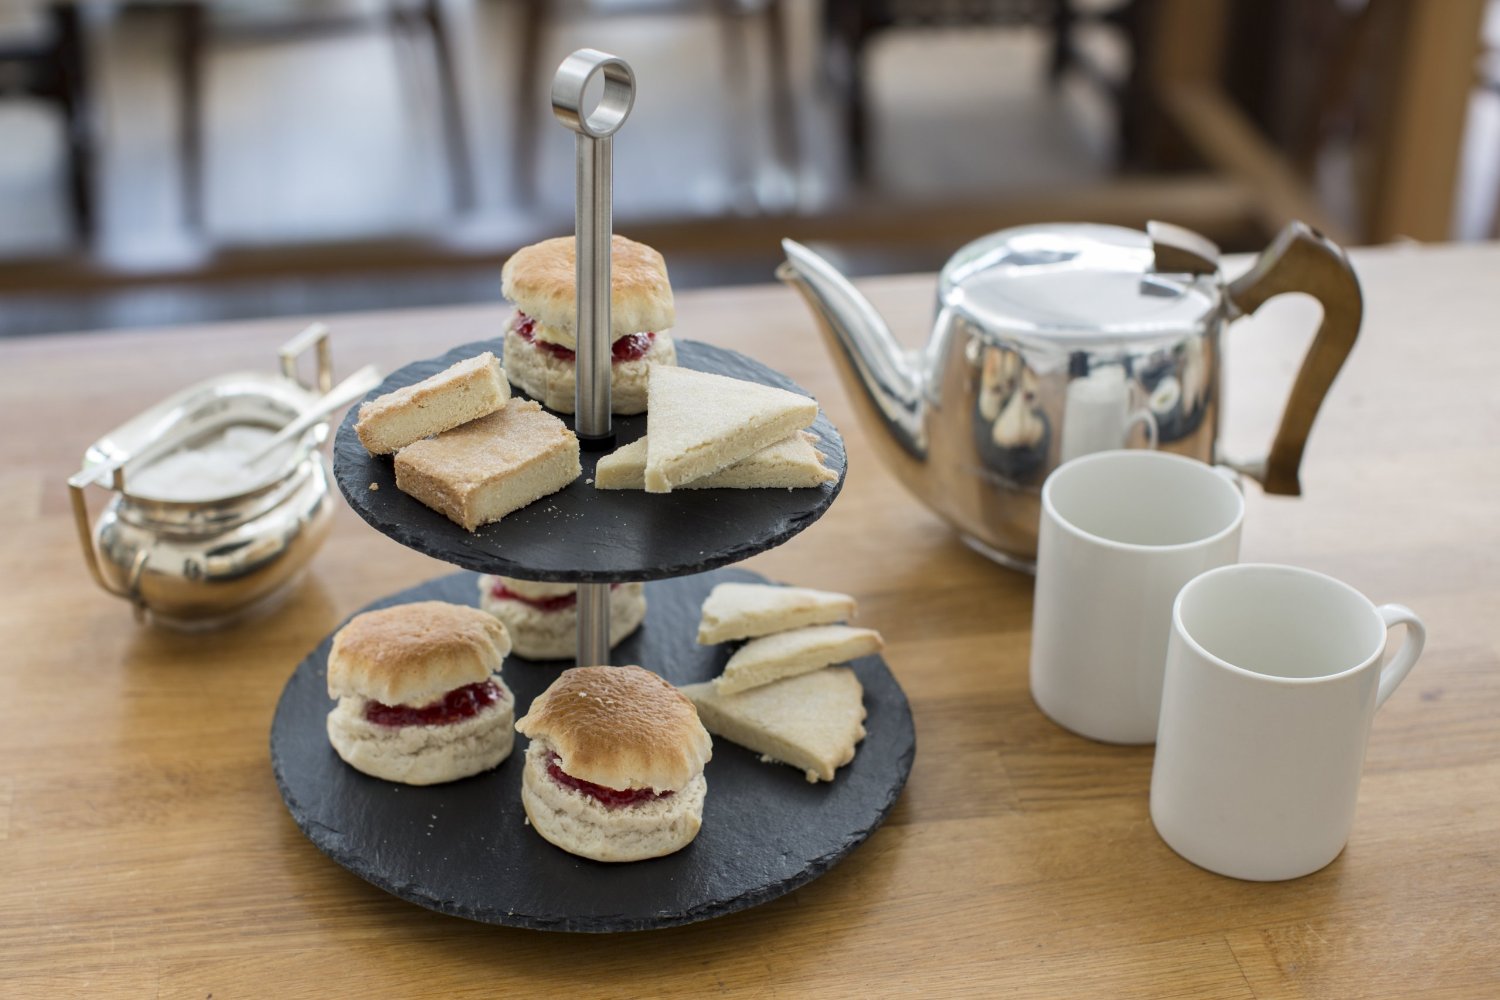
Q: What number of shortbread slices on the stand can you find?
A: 7